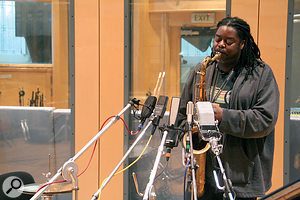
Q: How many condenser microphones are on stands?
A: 5